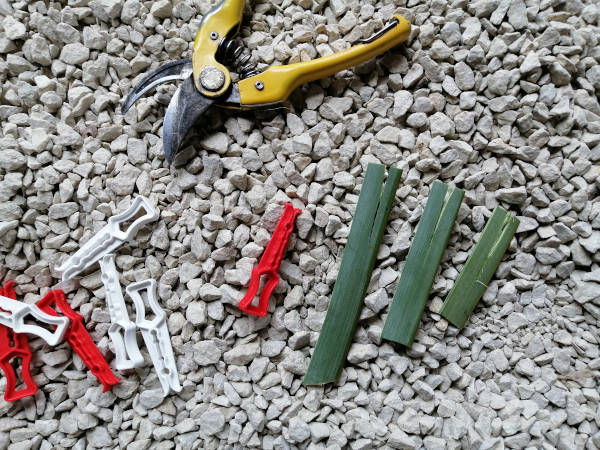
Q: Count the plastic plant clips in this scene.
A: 7